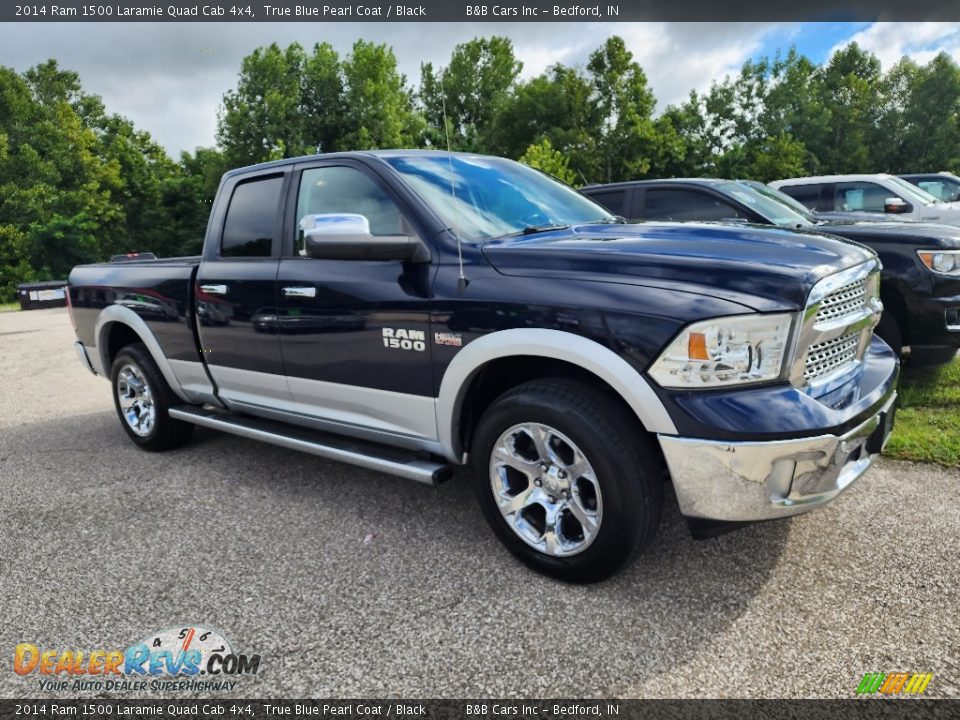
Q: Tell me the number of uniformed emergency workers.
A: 0